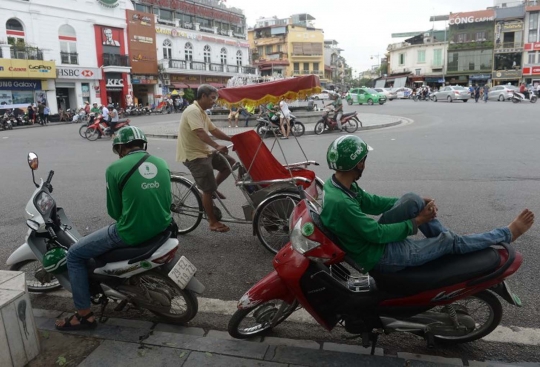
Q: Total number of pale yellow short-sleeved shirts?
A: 1